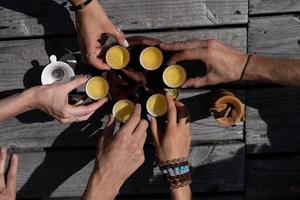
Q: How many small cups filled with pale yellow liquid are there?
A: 6